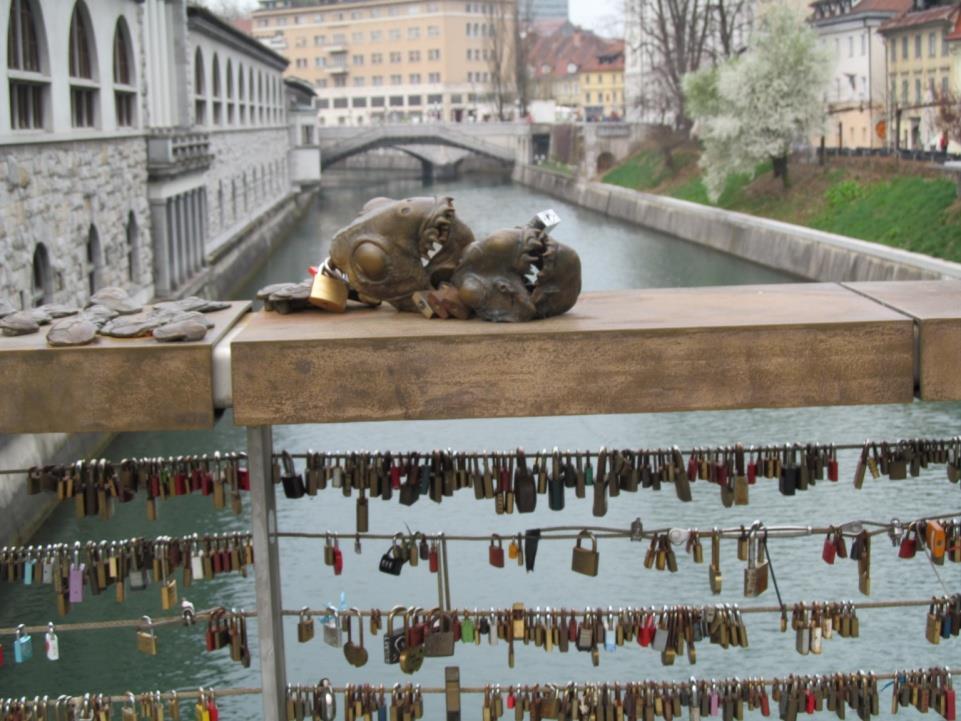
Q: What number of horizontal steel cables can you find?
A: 4